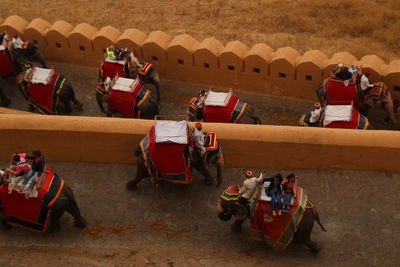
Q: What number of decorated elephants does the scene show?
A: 10